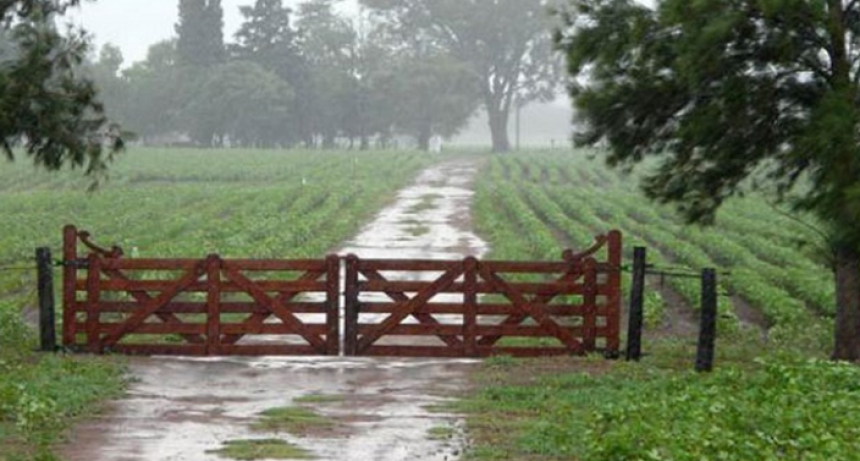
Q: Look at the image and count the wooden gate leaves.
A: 2